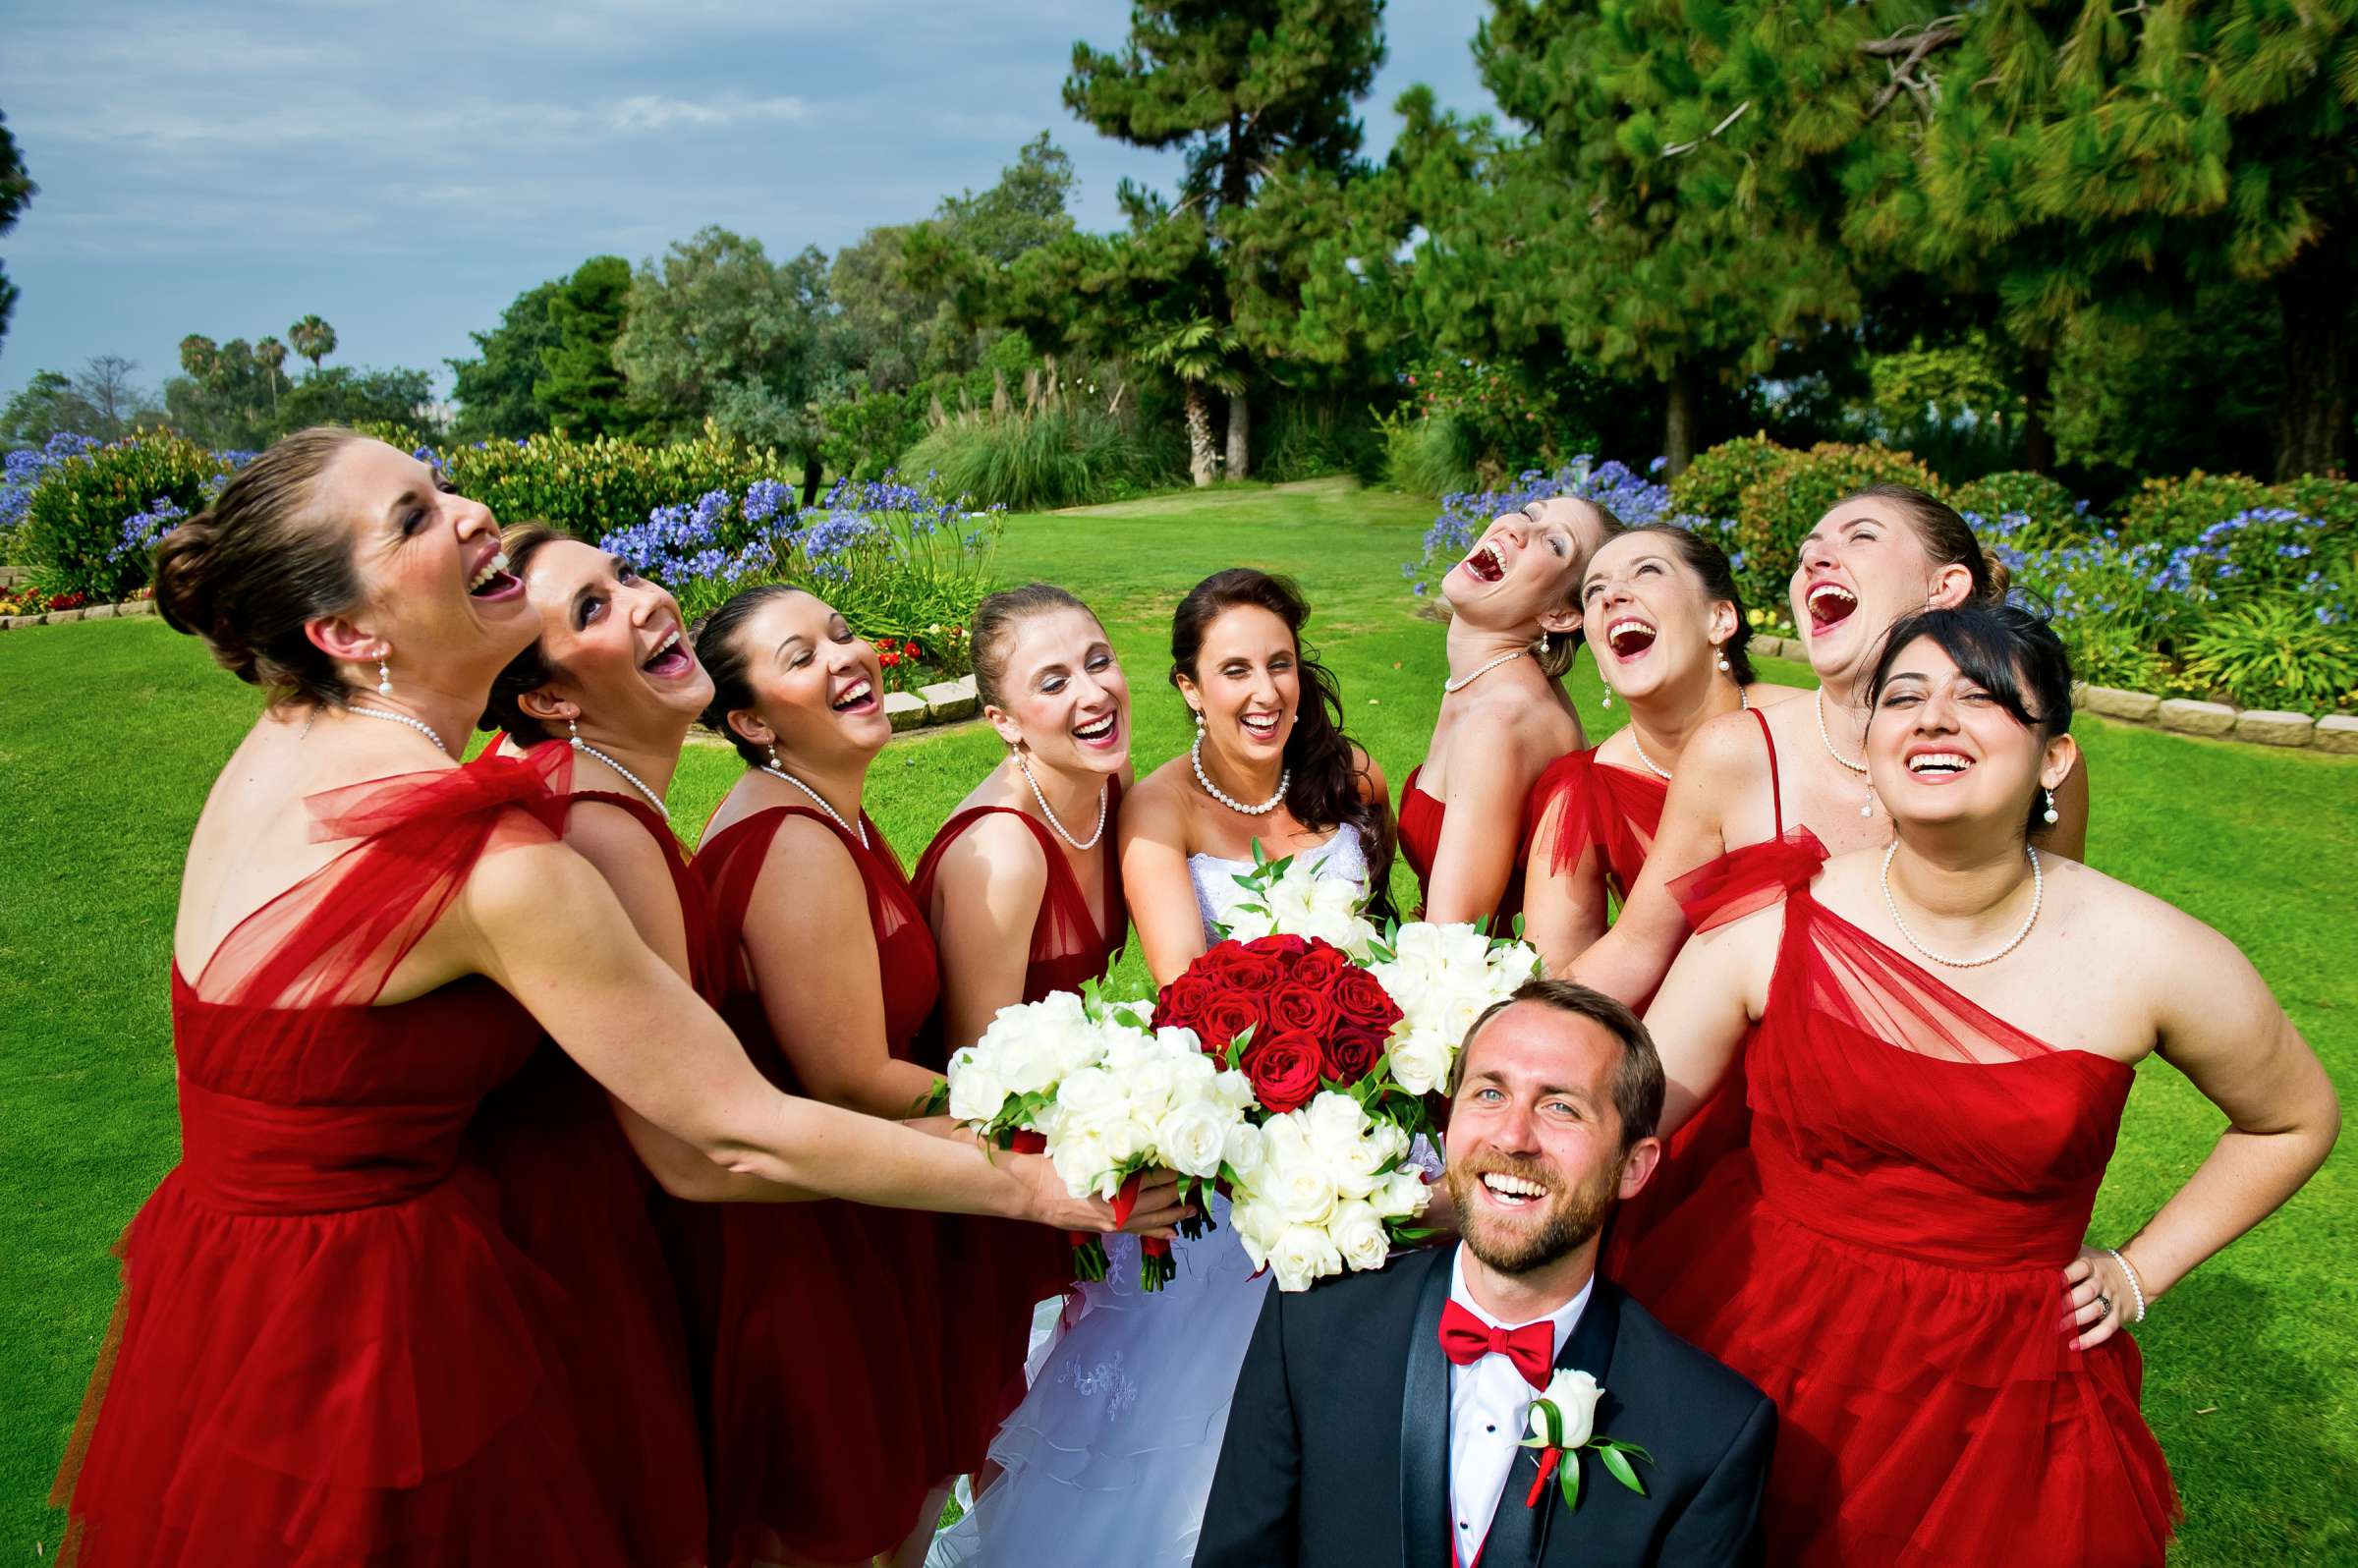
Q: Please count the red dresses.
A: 8